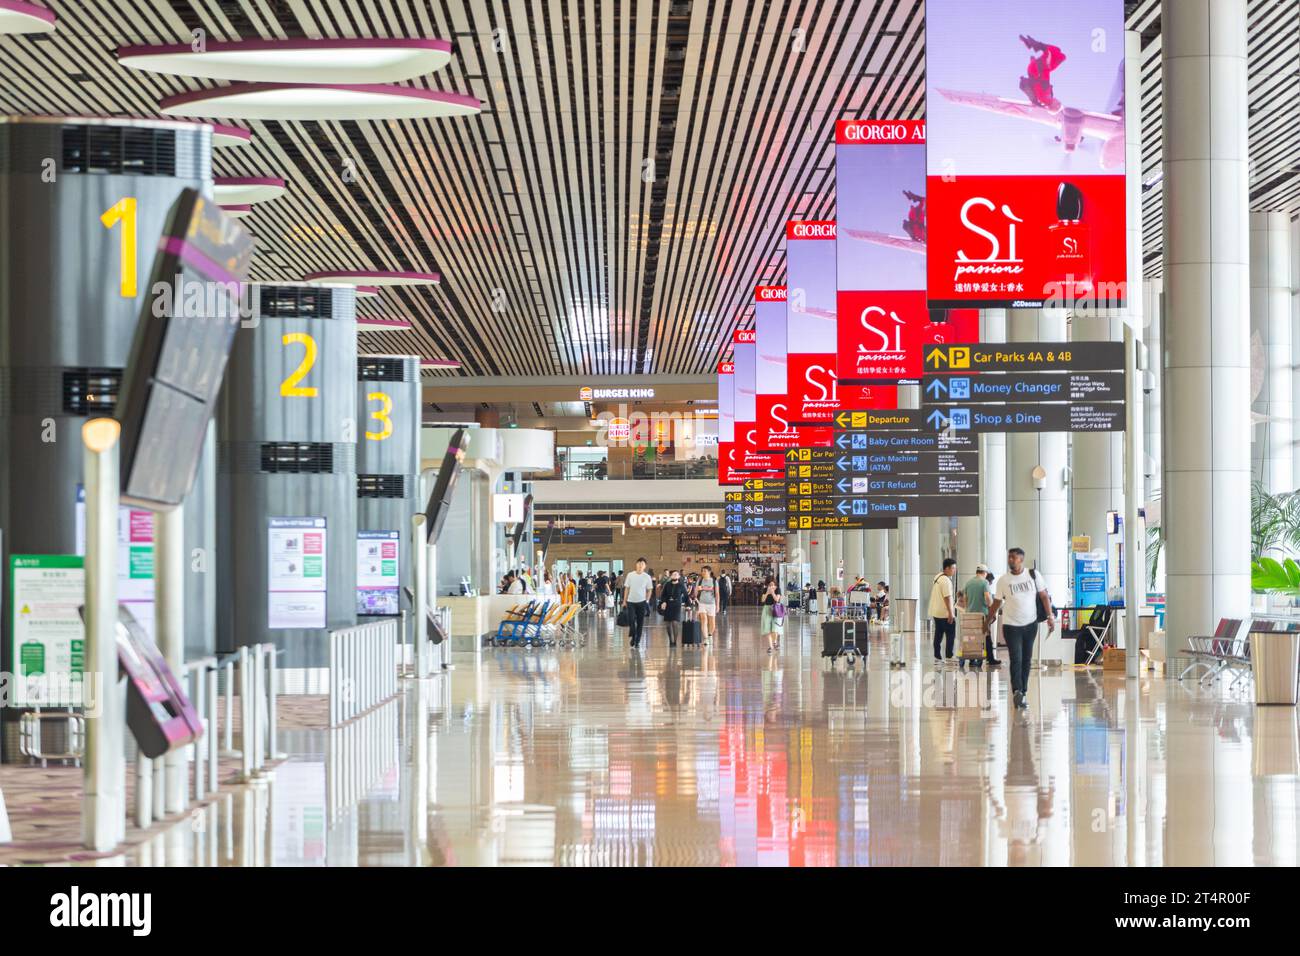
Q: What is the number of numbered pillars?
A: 3